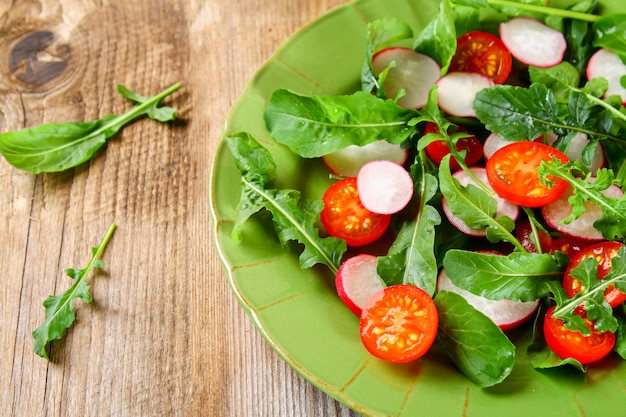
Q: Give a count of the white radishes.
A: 12